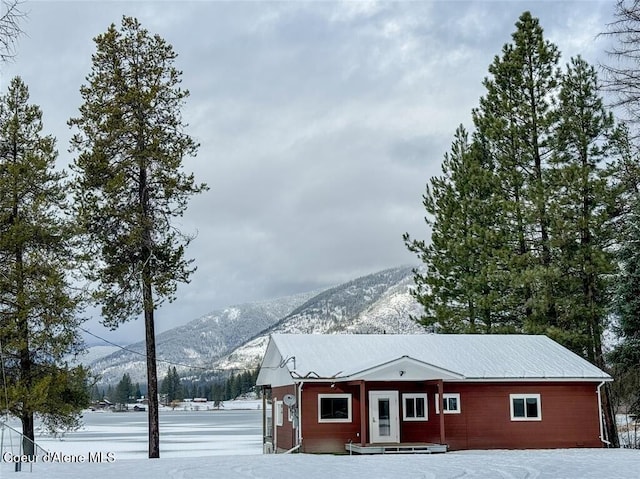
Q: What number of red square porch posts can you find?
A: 2